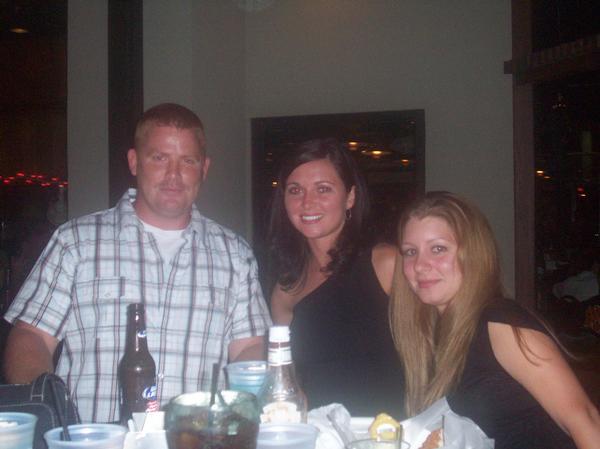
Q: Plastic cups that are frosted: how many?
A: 4